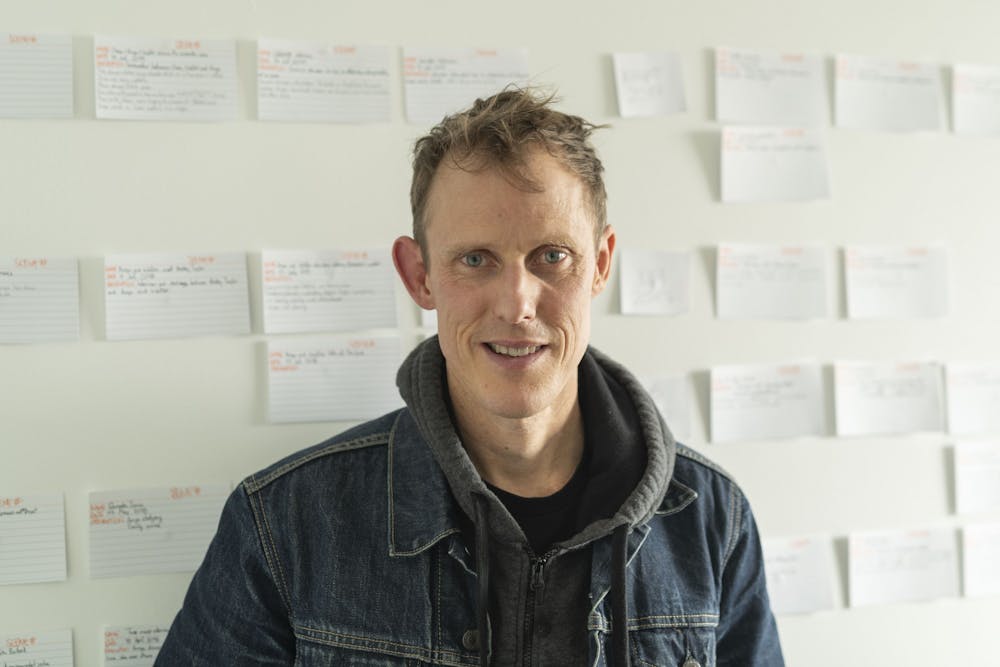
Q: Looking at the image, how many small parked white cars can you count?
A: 0